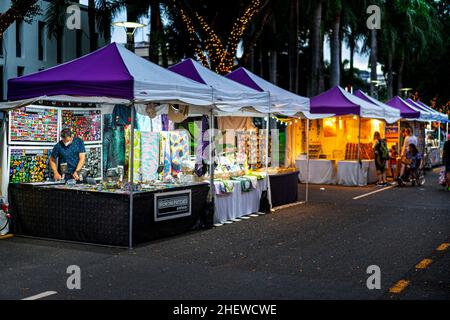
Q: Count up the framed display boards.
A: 4